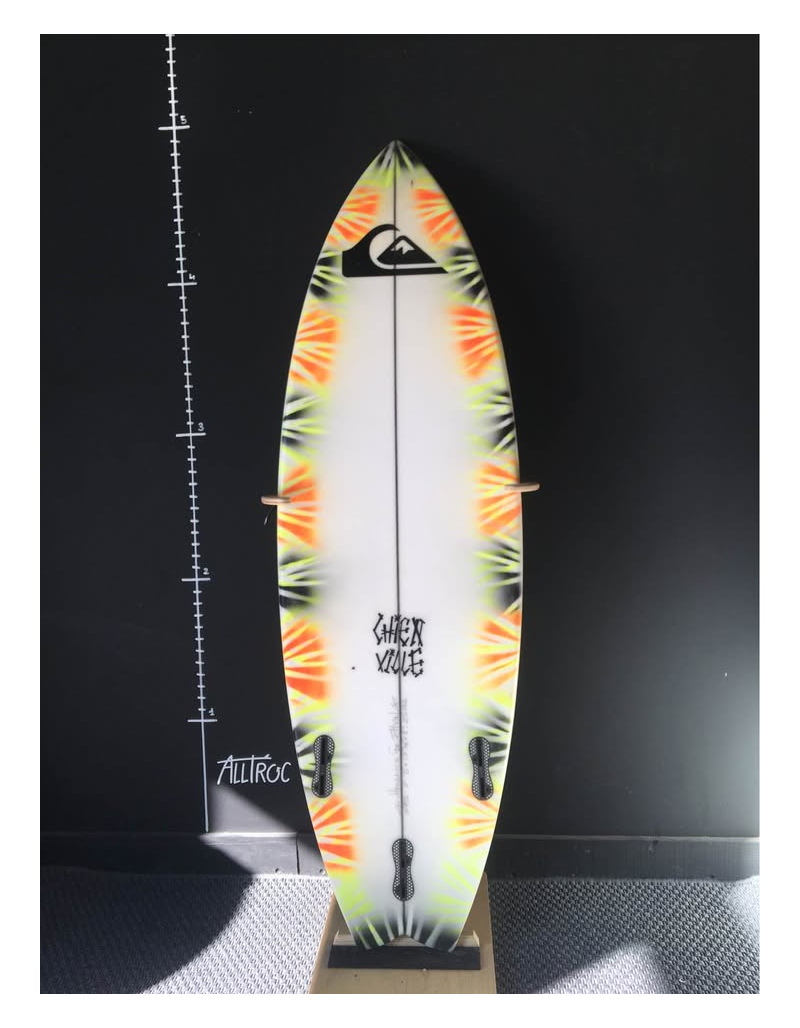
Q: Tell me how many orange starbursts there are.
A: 10